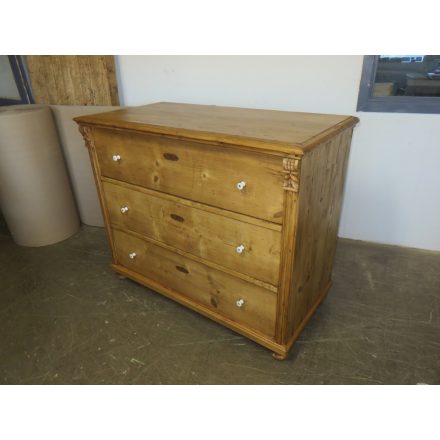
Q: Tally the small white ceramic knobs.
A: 6